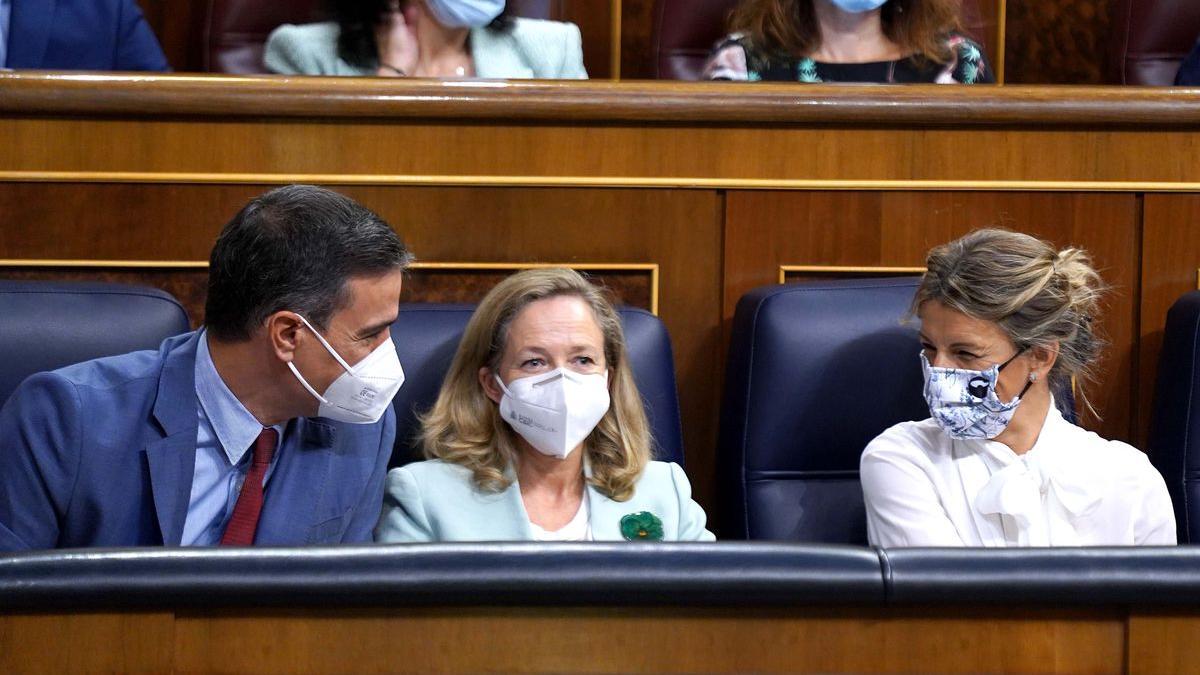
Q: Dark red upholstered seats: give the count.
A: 3